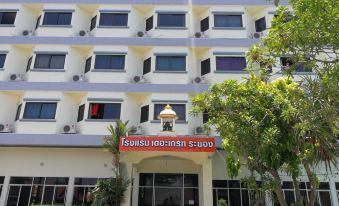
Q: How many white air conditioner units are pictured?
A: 13